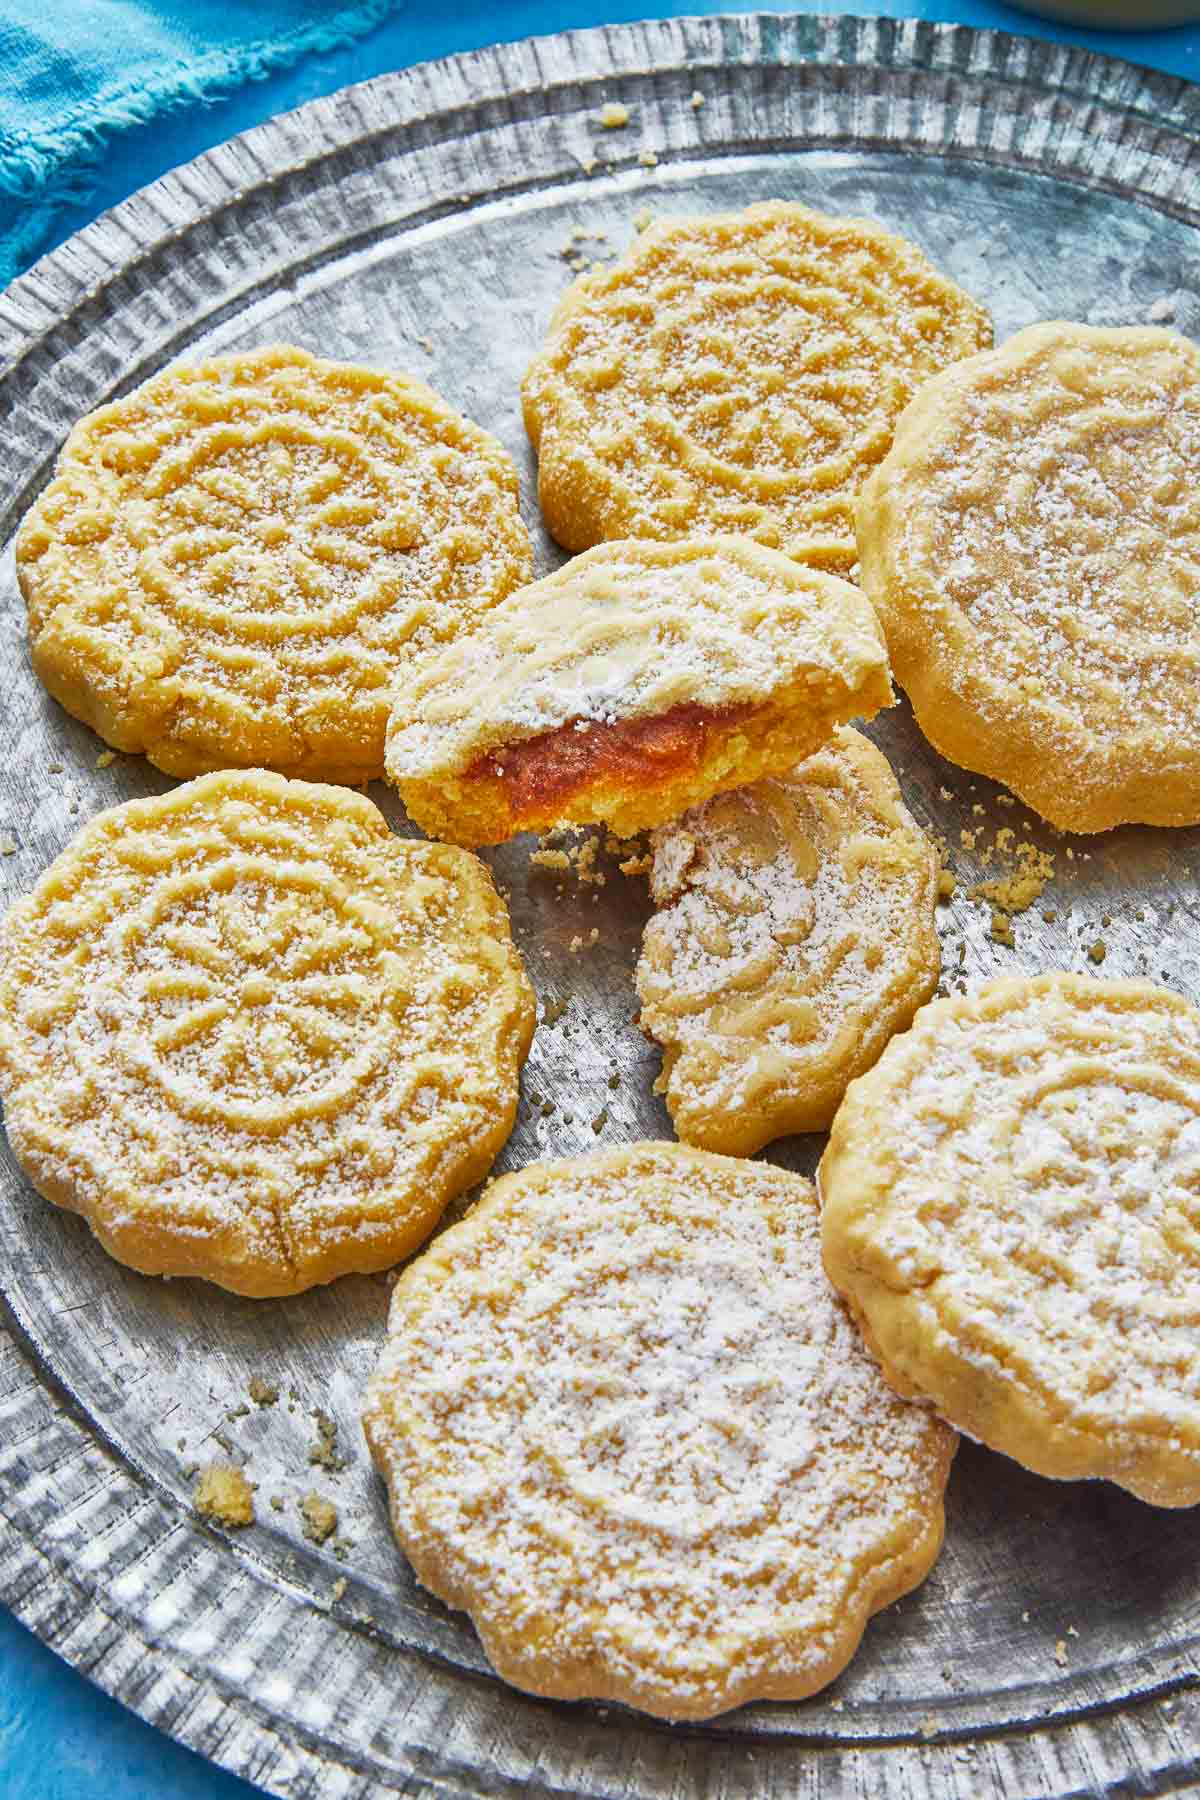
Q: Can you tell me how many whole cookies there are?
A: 6